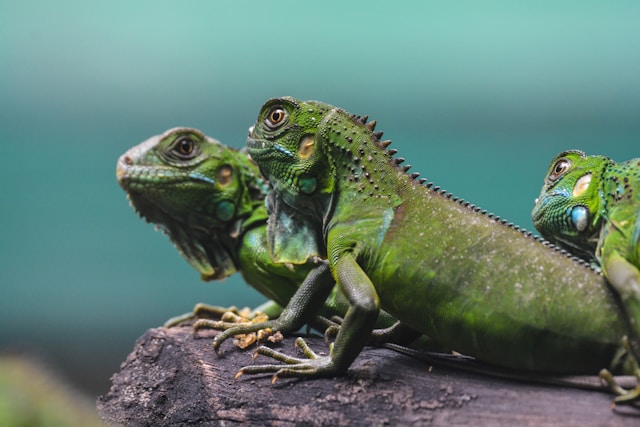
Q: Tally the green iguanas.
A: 3